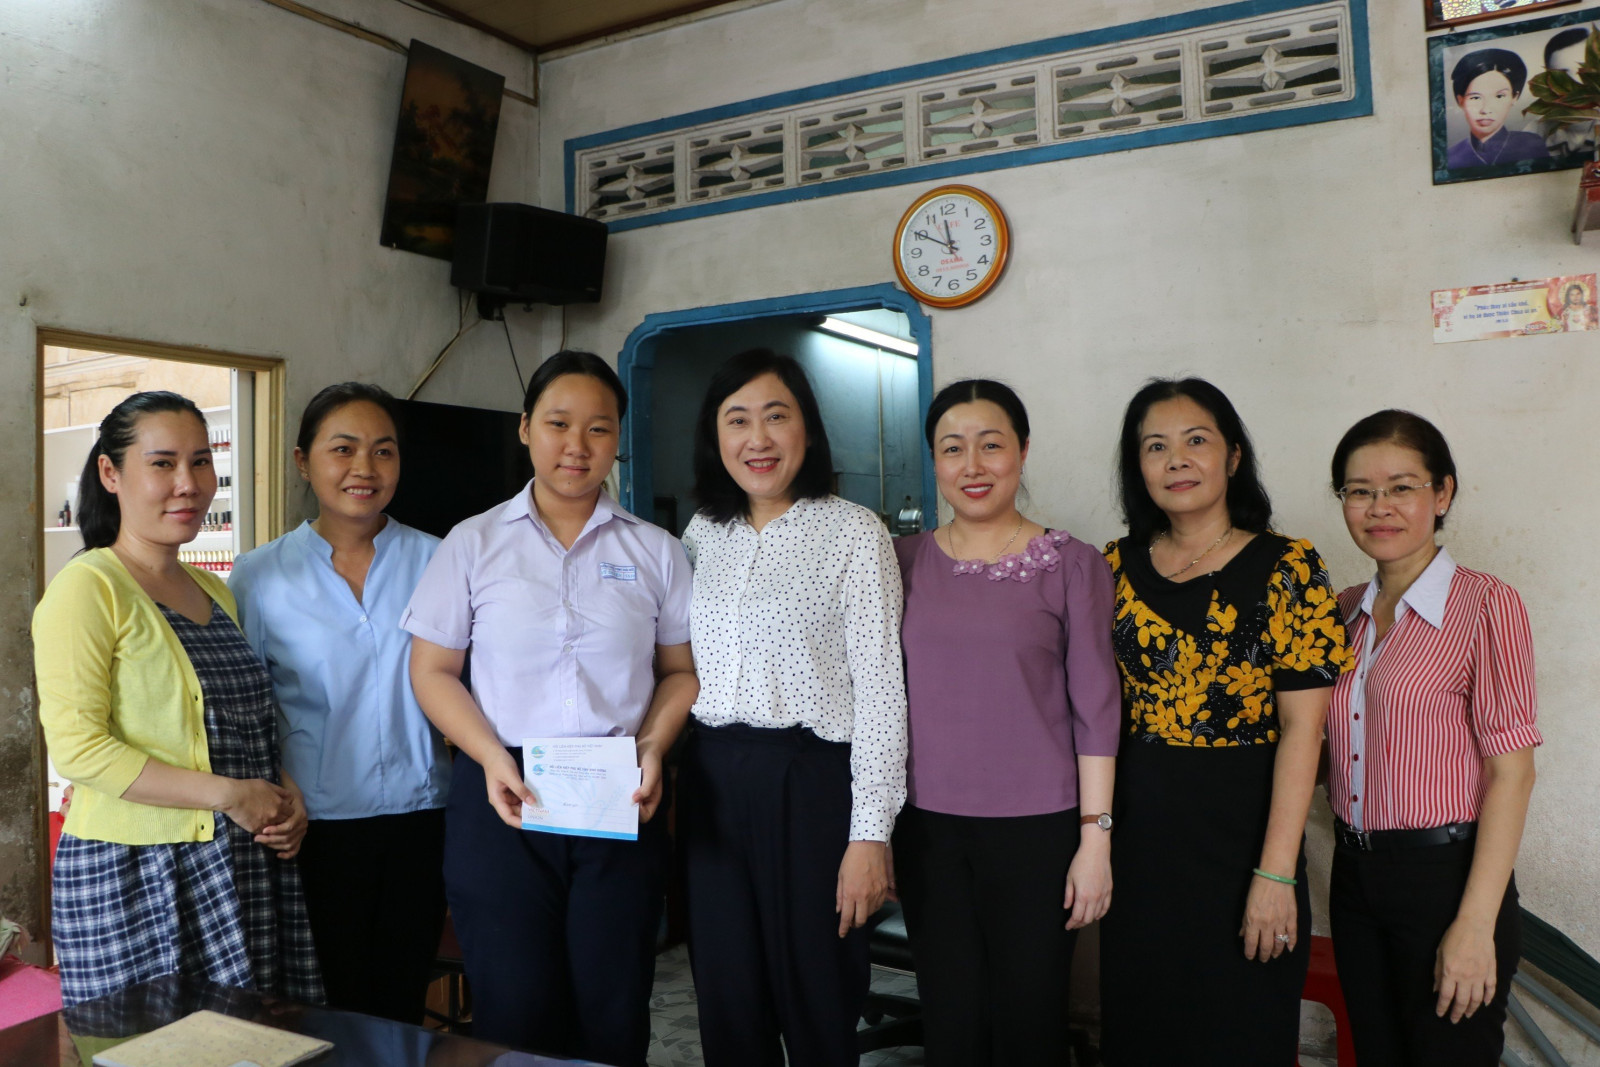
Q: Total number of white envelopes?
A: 2